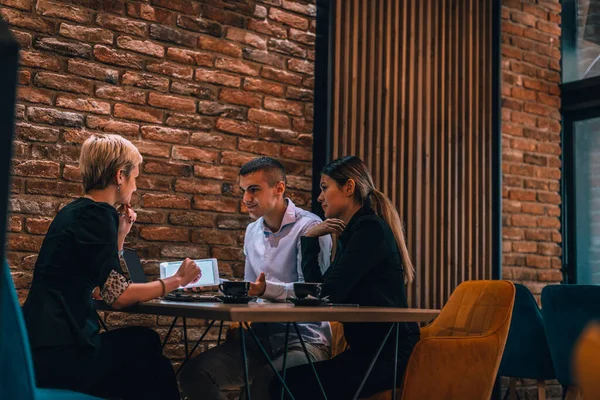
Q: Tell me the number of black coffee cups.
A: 2